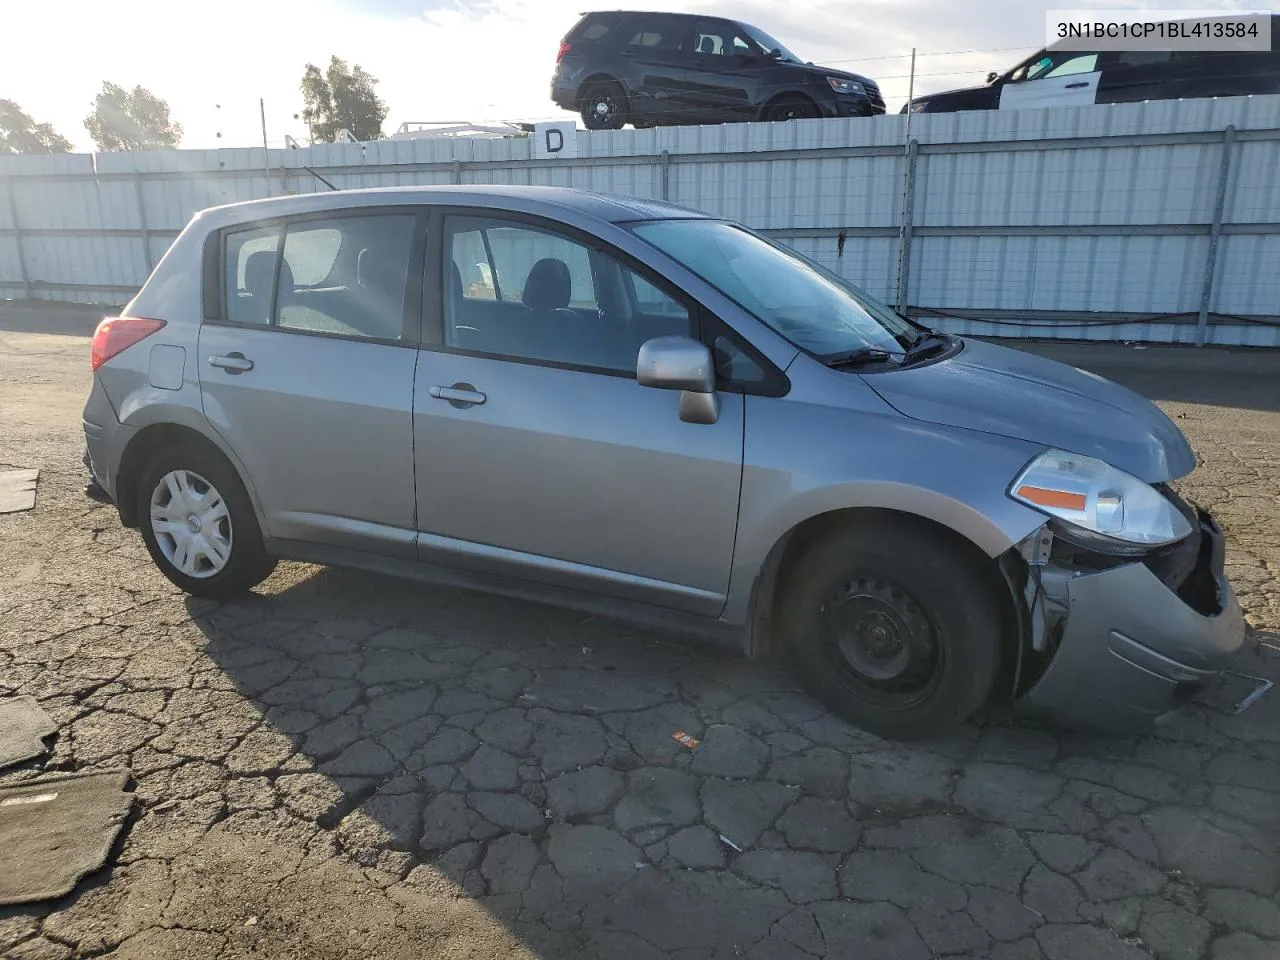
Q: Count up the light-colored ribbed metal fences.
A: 1